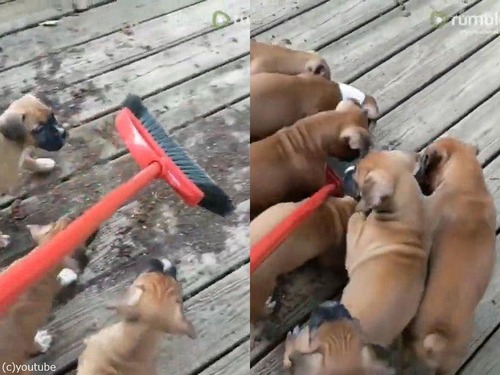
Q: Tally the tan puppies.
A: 10